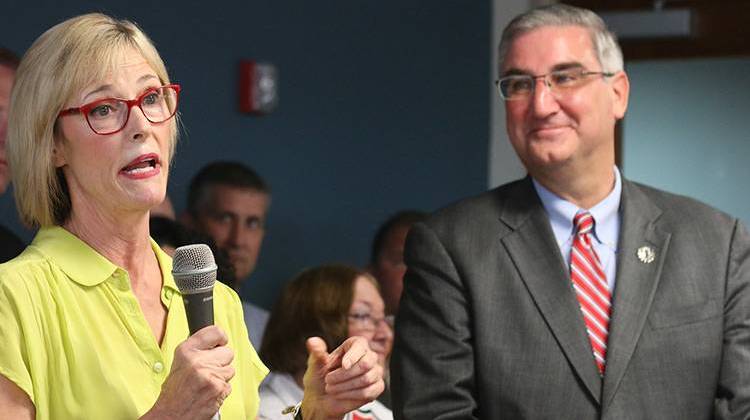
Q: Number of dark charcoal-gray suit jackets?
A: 1